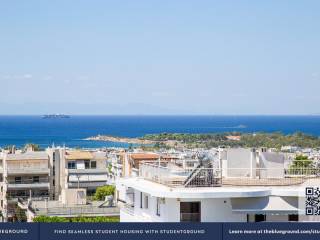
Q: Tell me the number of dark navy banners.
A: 1